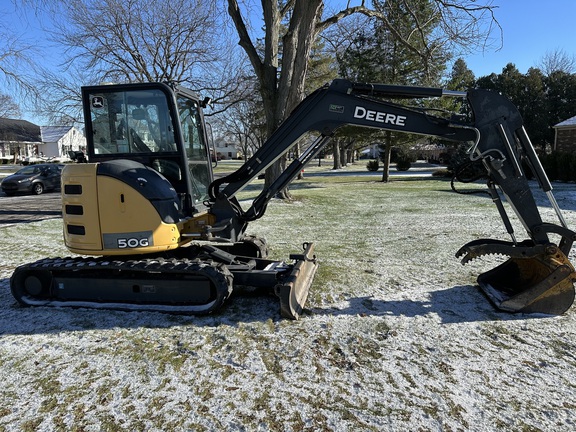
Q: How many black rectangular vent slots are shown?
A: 3